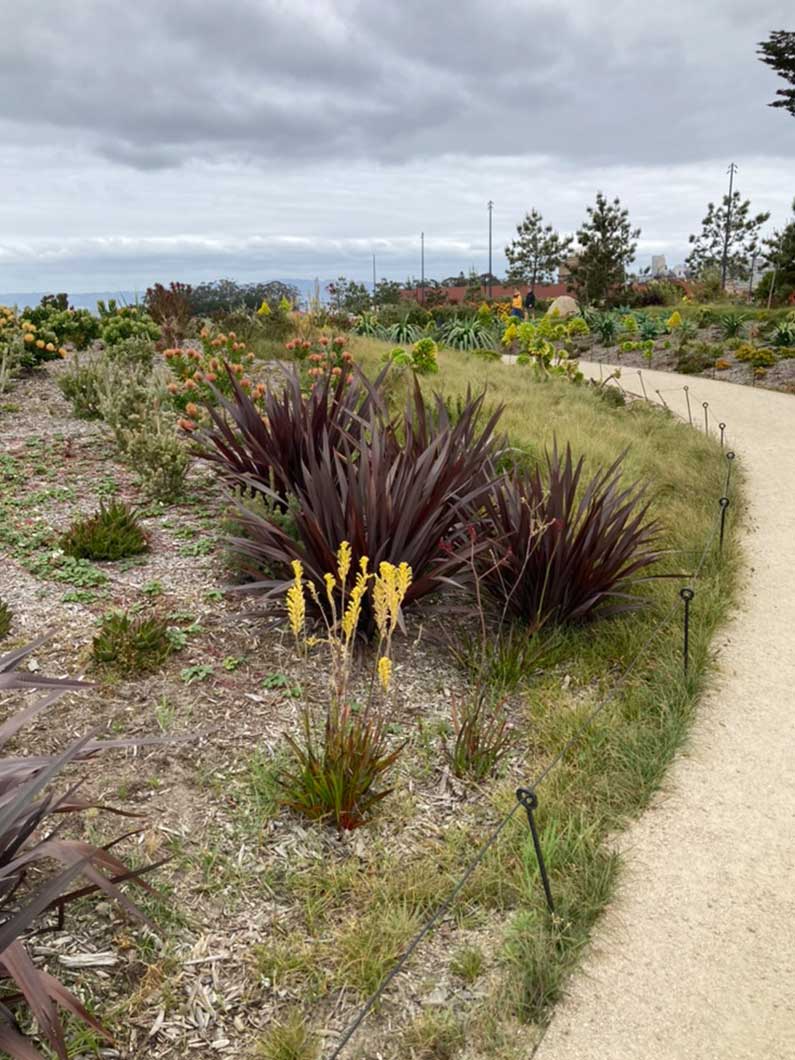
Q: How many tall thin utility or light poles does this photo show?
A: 4